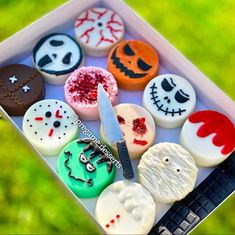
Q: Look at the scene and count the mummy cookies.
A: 1